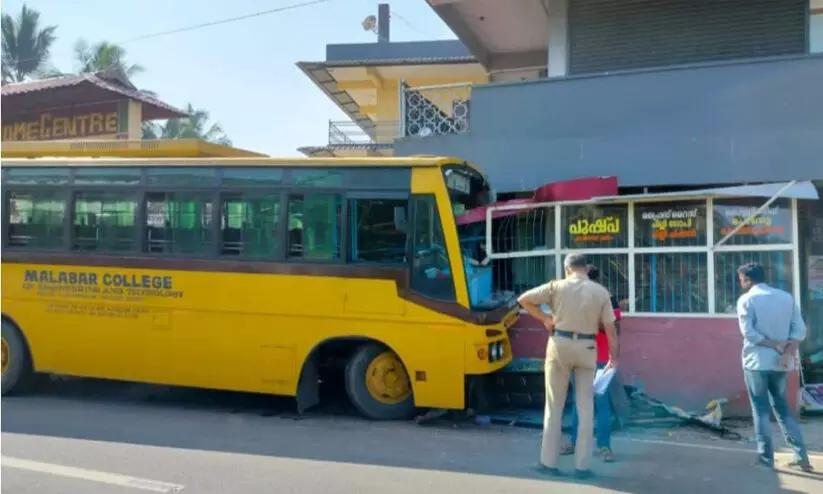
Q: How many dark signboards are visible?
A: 3